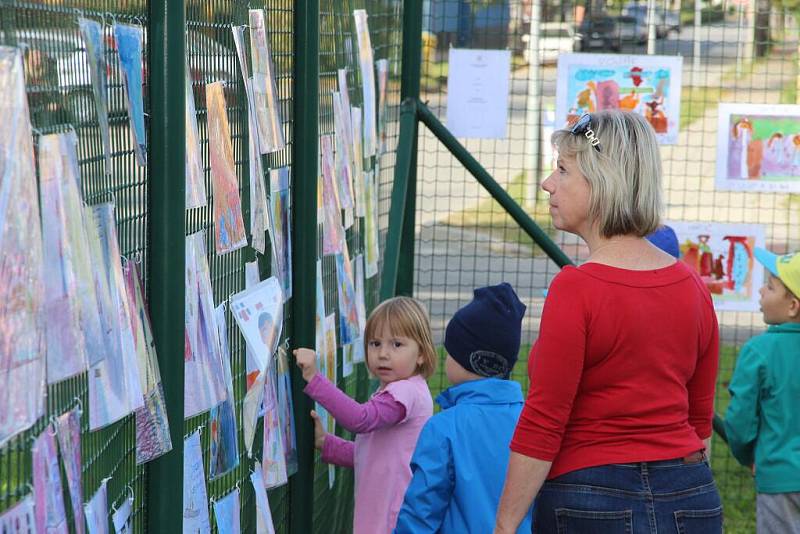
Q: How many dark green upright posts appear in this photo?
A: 3